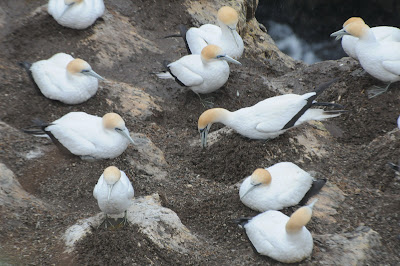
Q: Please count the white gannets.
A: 11